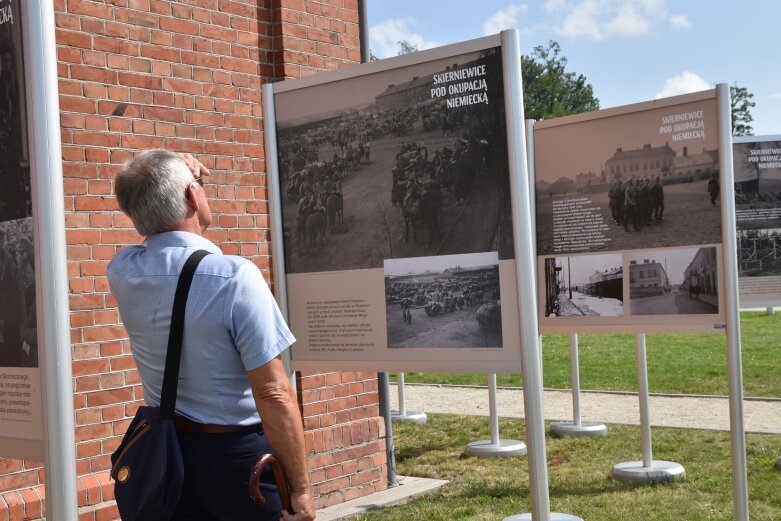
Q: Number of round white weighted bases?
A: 5